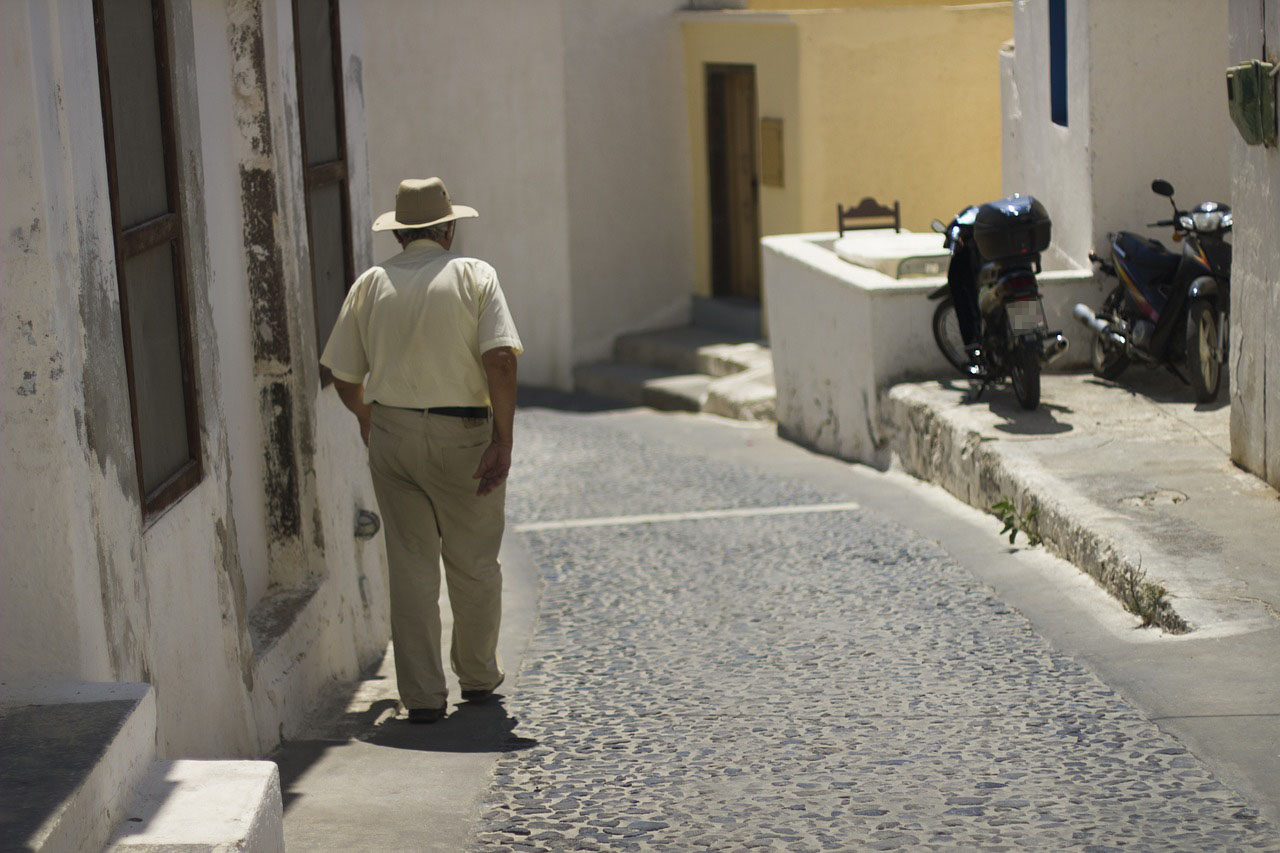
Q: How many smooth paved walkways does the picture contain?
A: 2